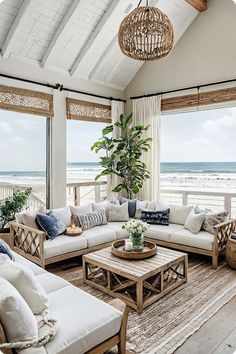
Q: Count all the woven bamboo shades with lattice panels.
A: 2